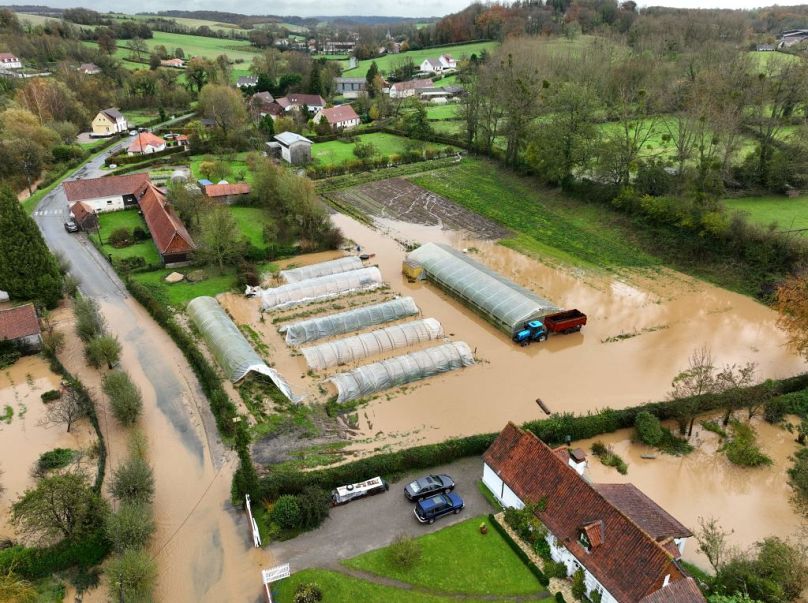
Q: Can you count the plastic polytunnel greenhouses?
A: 7